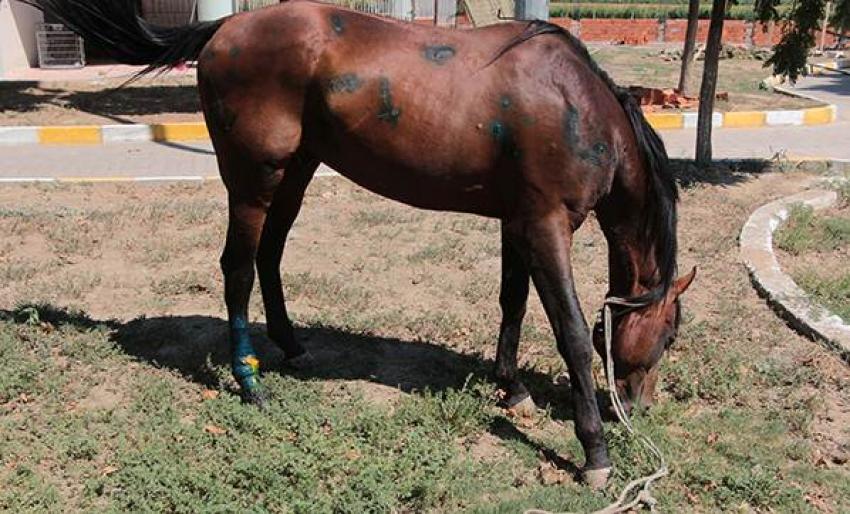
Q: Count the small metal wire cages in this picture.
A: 1